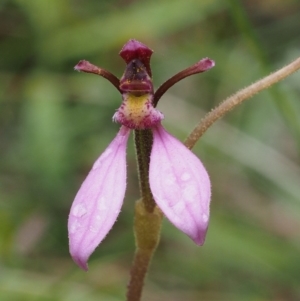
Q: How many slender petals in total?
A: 2